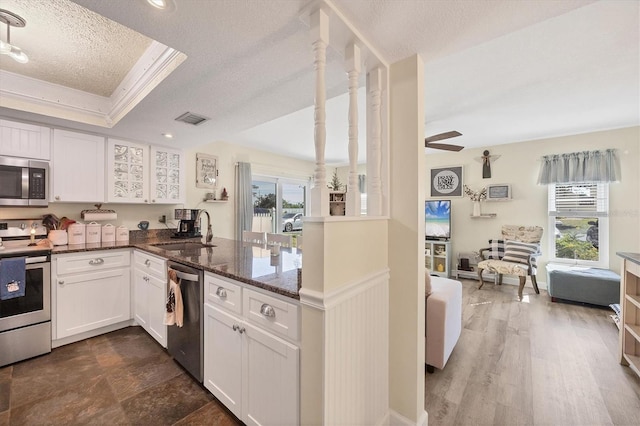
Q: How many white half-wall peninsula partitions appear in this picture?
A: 1